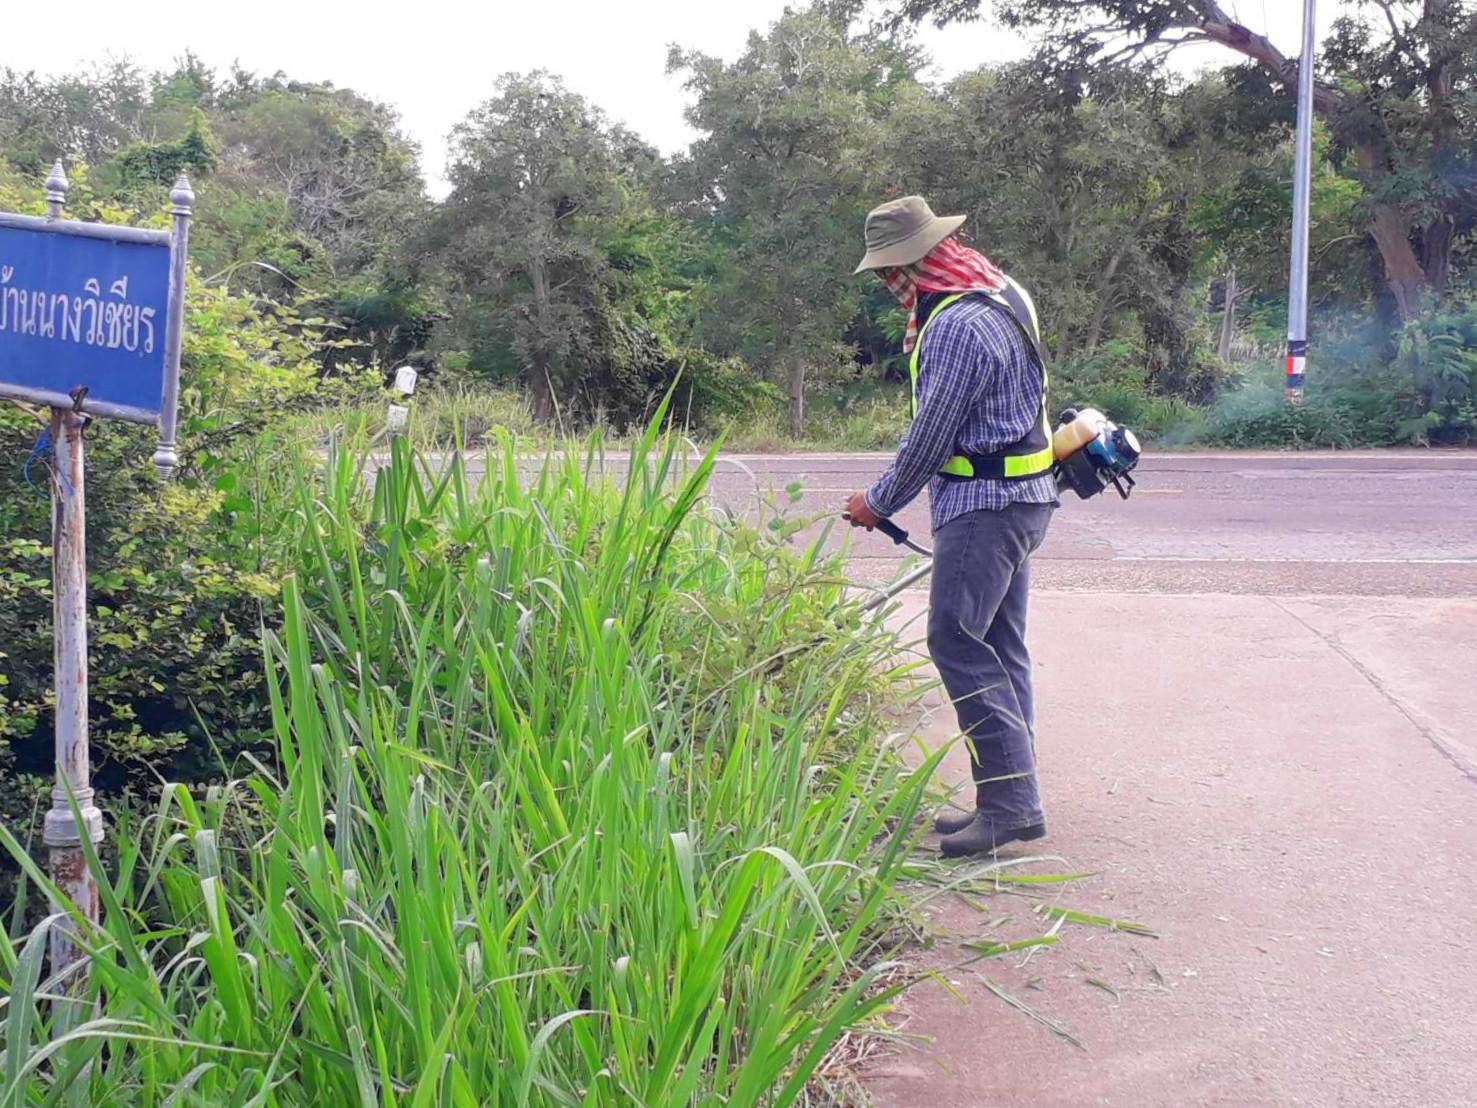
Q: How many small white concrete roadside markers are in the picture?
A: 1